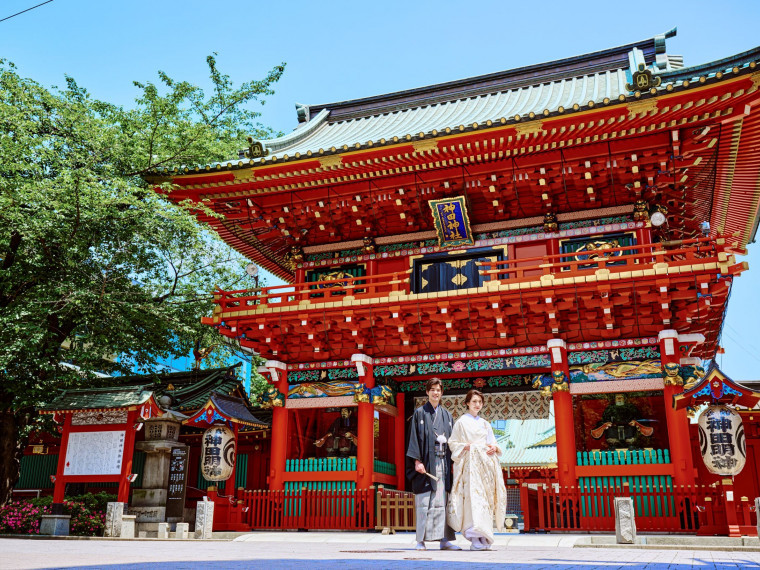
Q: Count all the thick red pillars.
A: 4